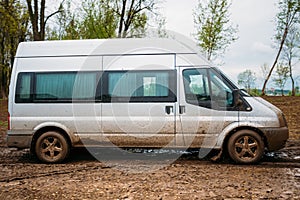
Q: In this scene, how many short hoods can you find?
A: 1